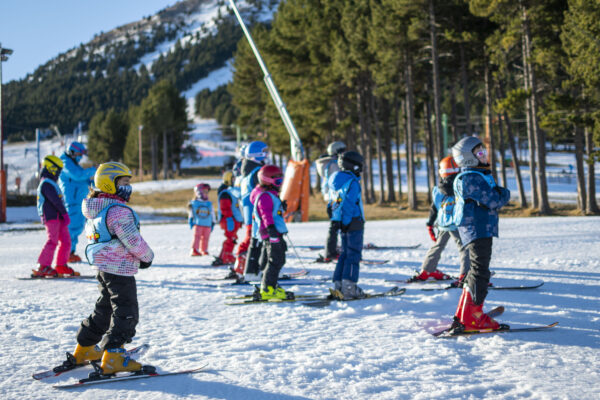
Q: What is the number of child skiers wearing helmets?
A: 11